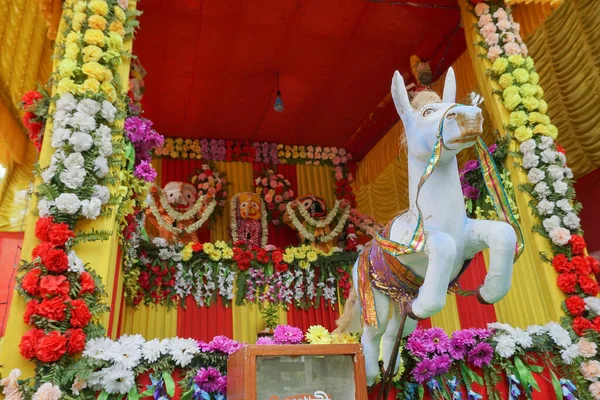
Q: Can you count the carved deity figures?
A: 3